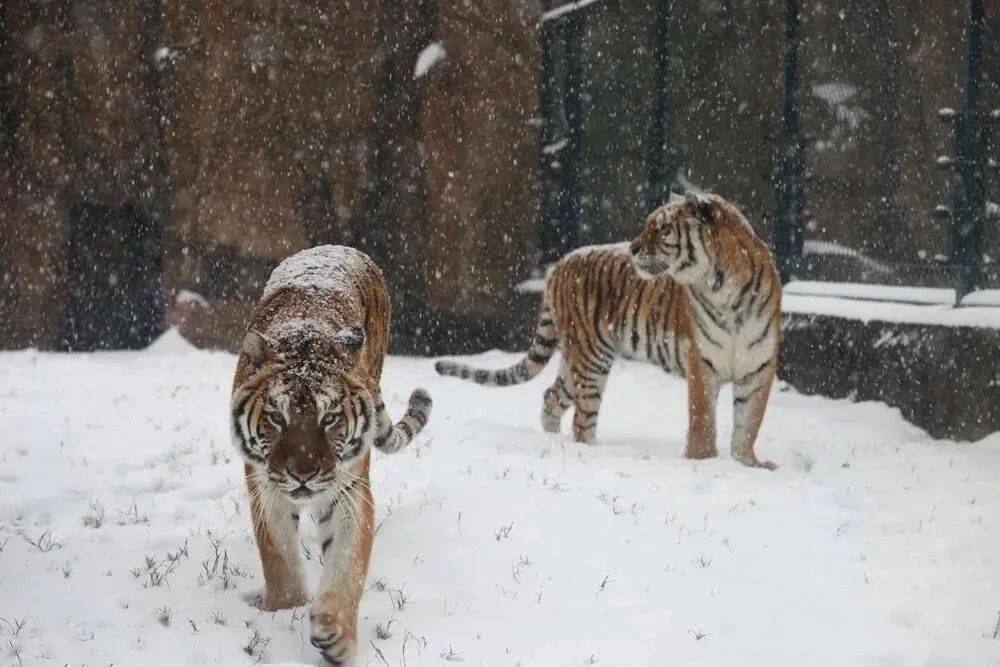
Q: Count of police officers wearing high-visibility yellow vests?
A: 0